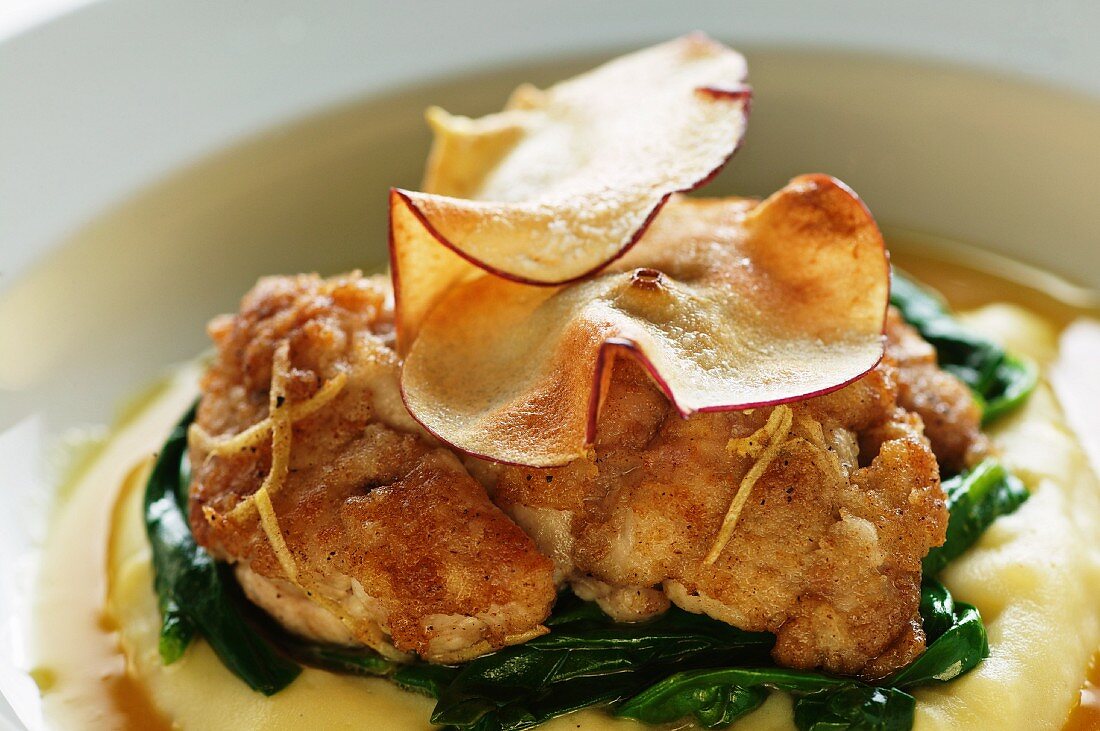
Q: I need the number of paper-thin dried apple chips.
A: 2